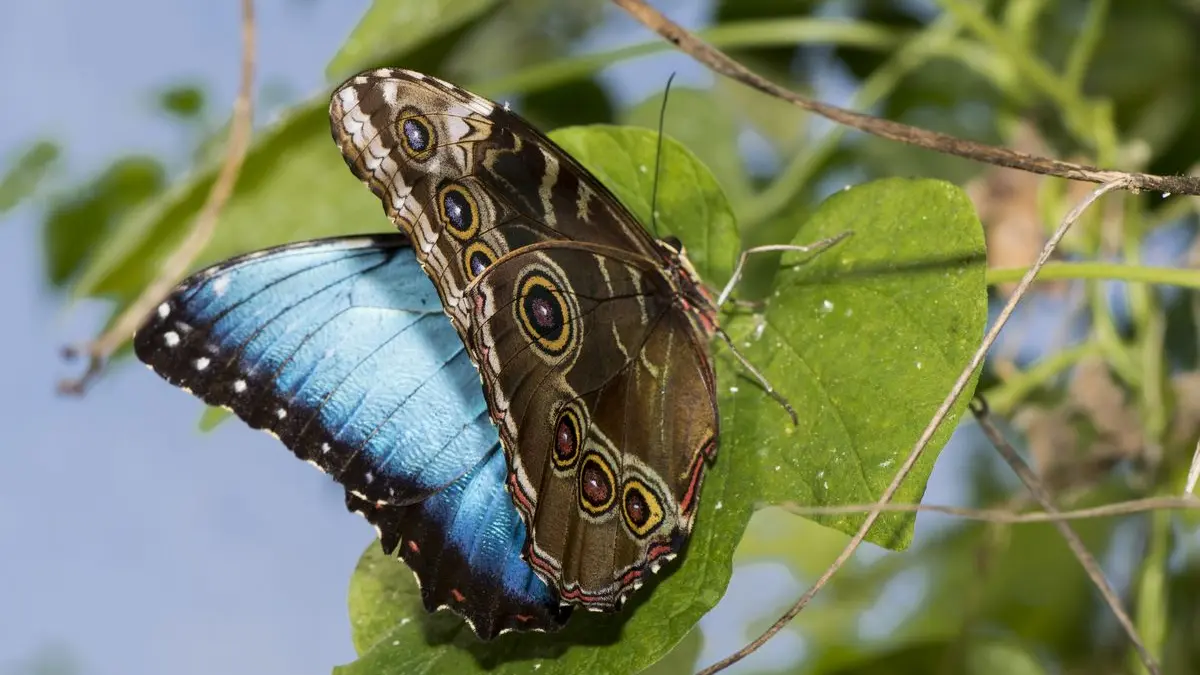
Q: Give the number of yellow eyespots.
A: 7